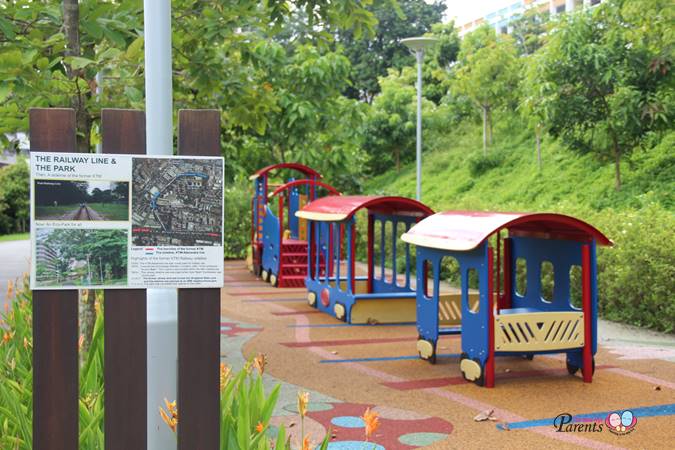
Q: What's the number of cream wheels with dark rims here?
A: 6